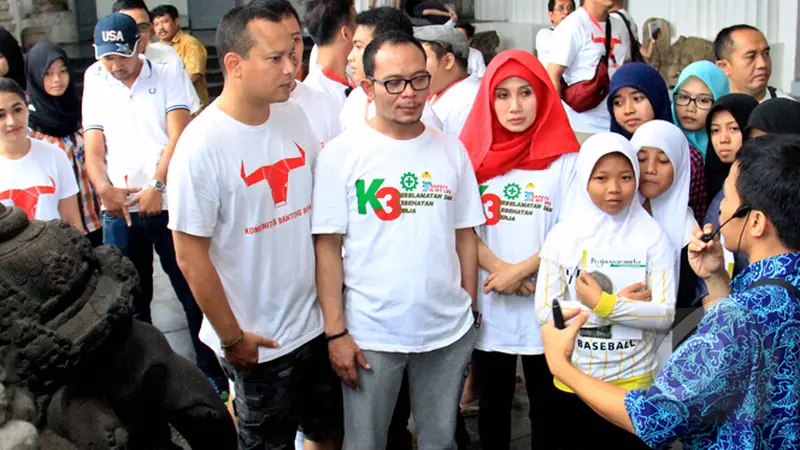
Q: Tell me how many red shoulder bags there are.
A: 1